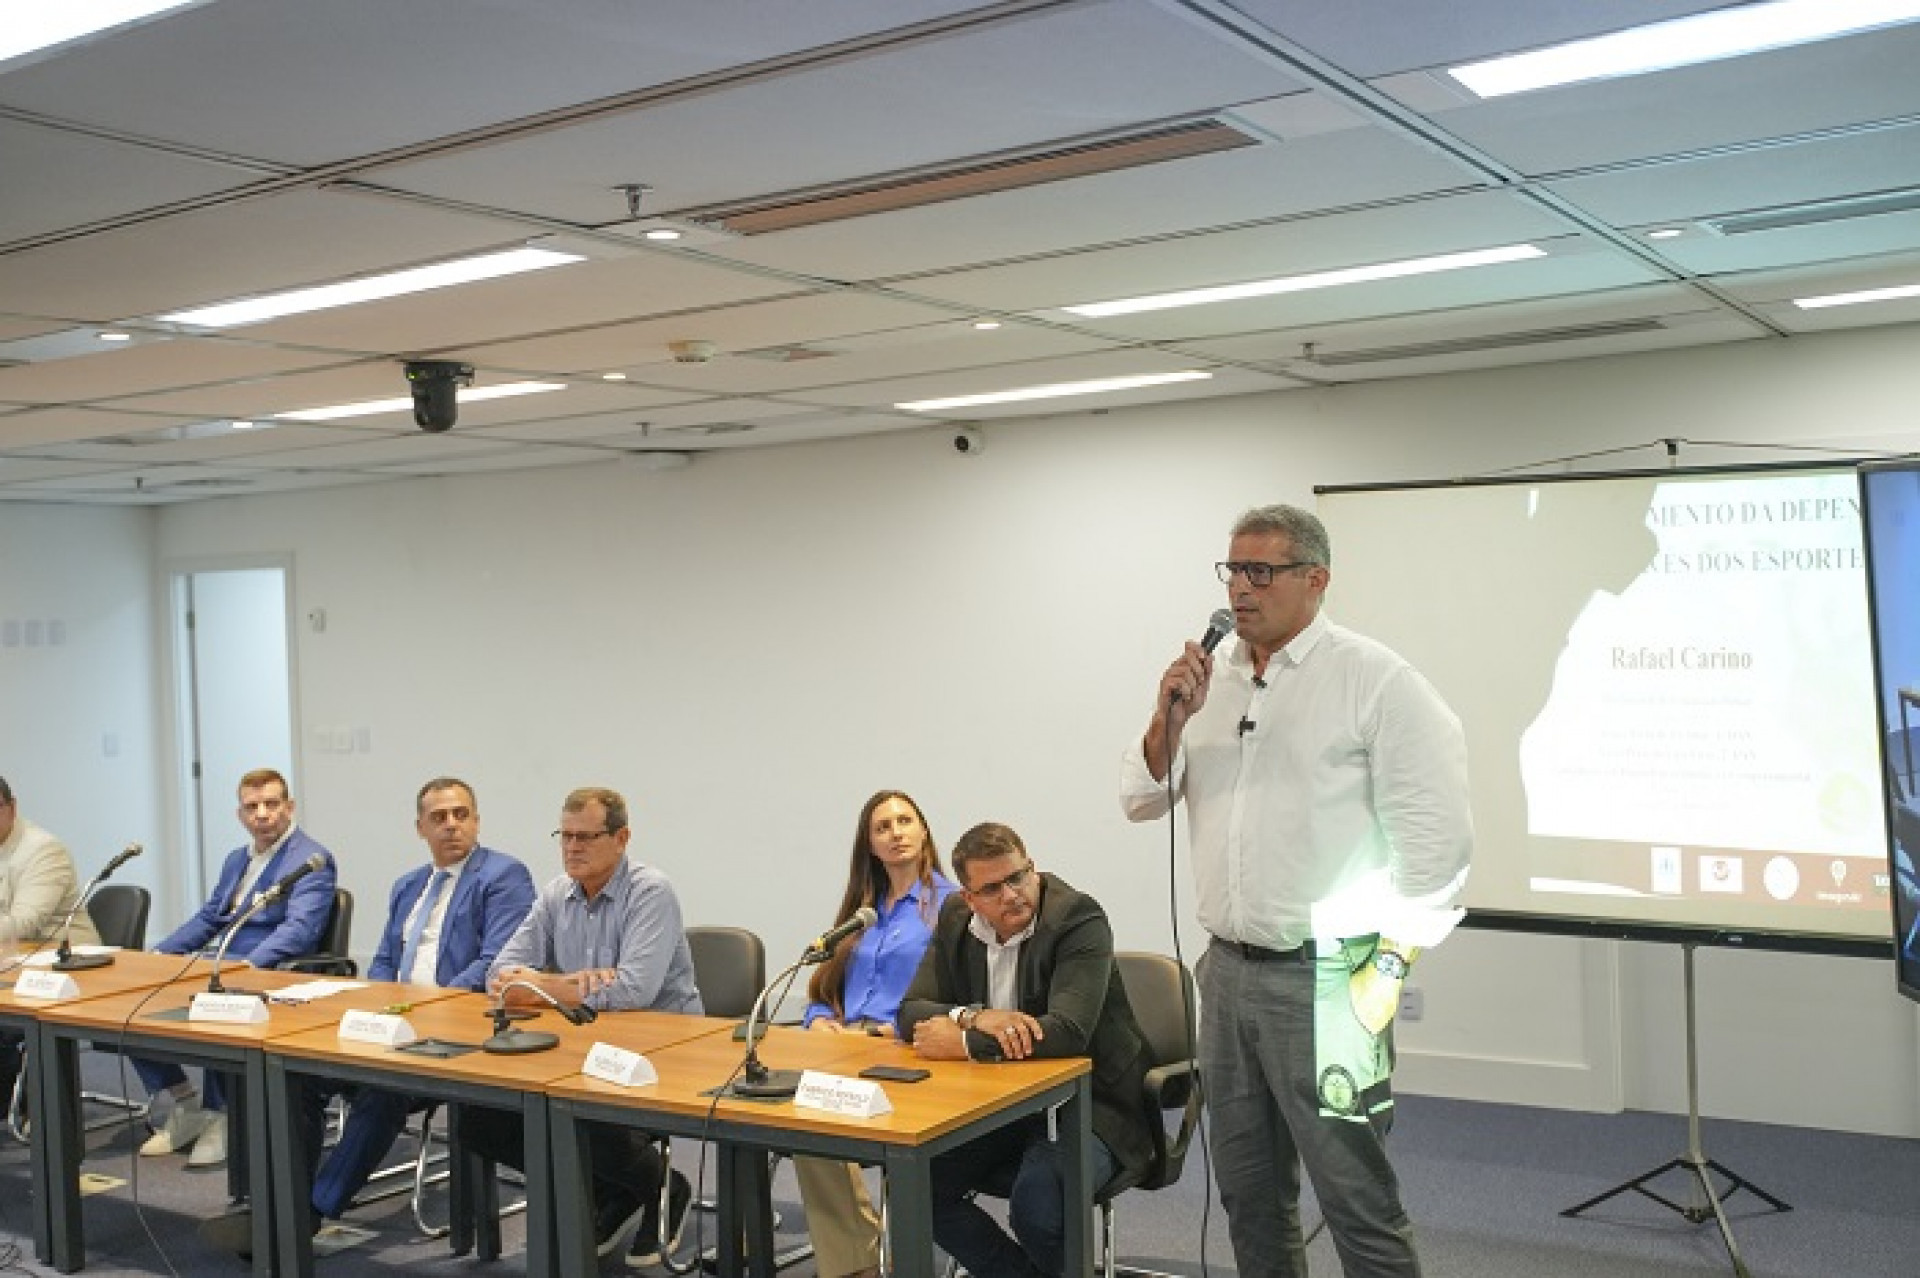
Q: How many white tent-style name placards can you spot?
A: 5